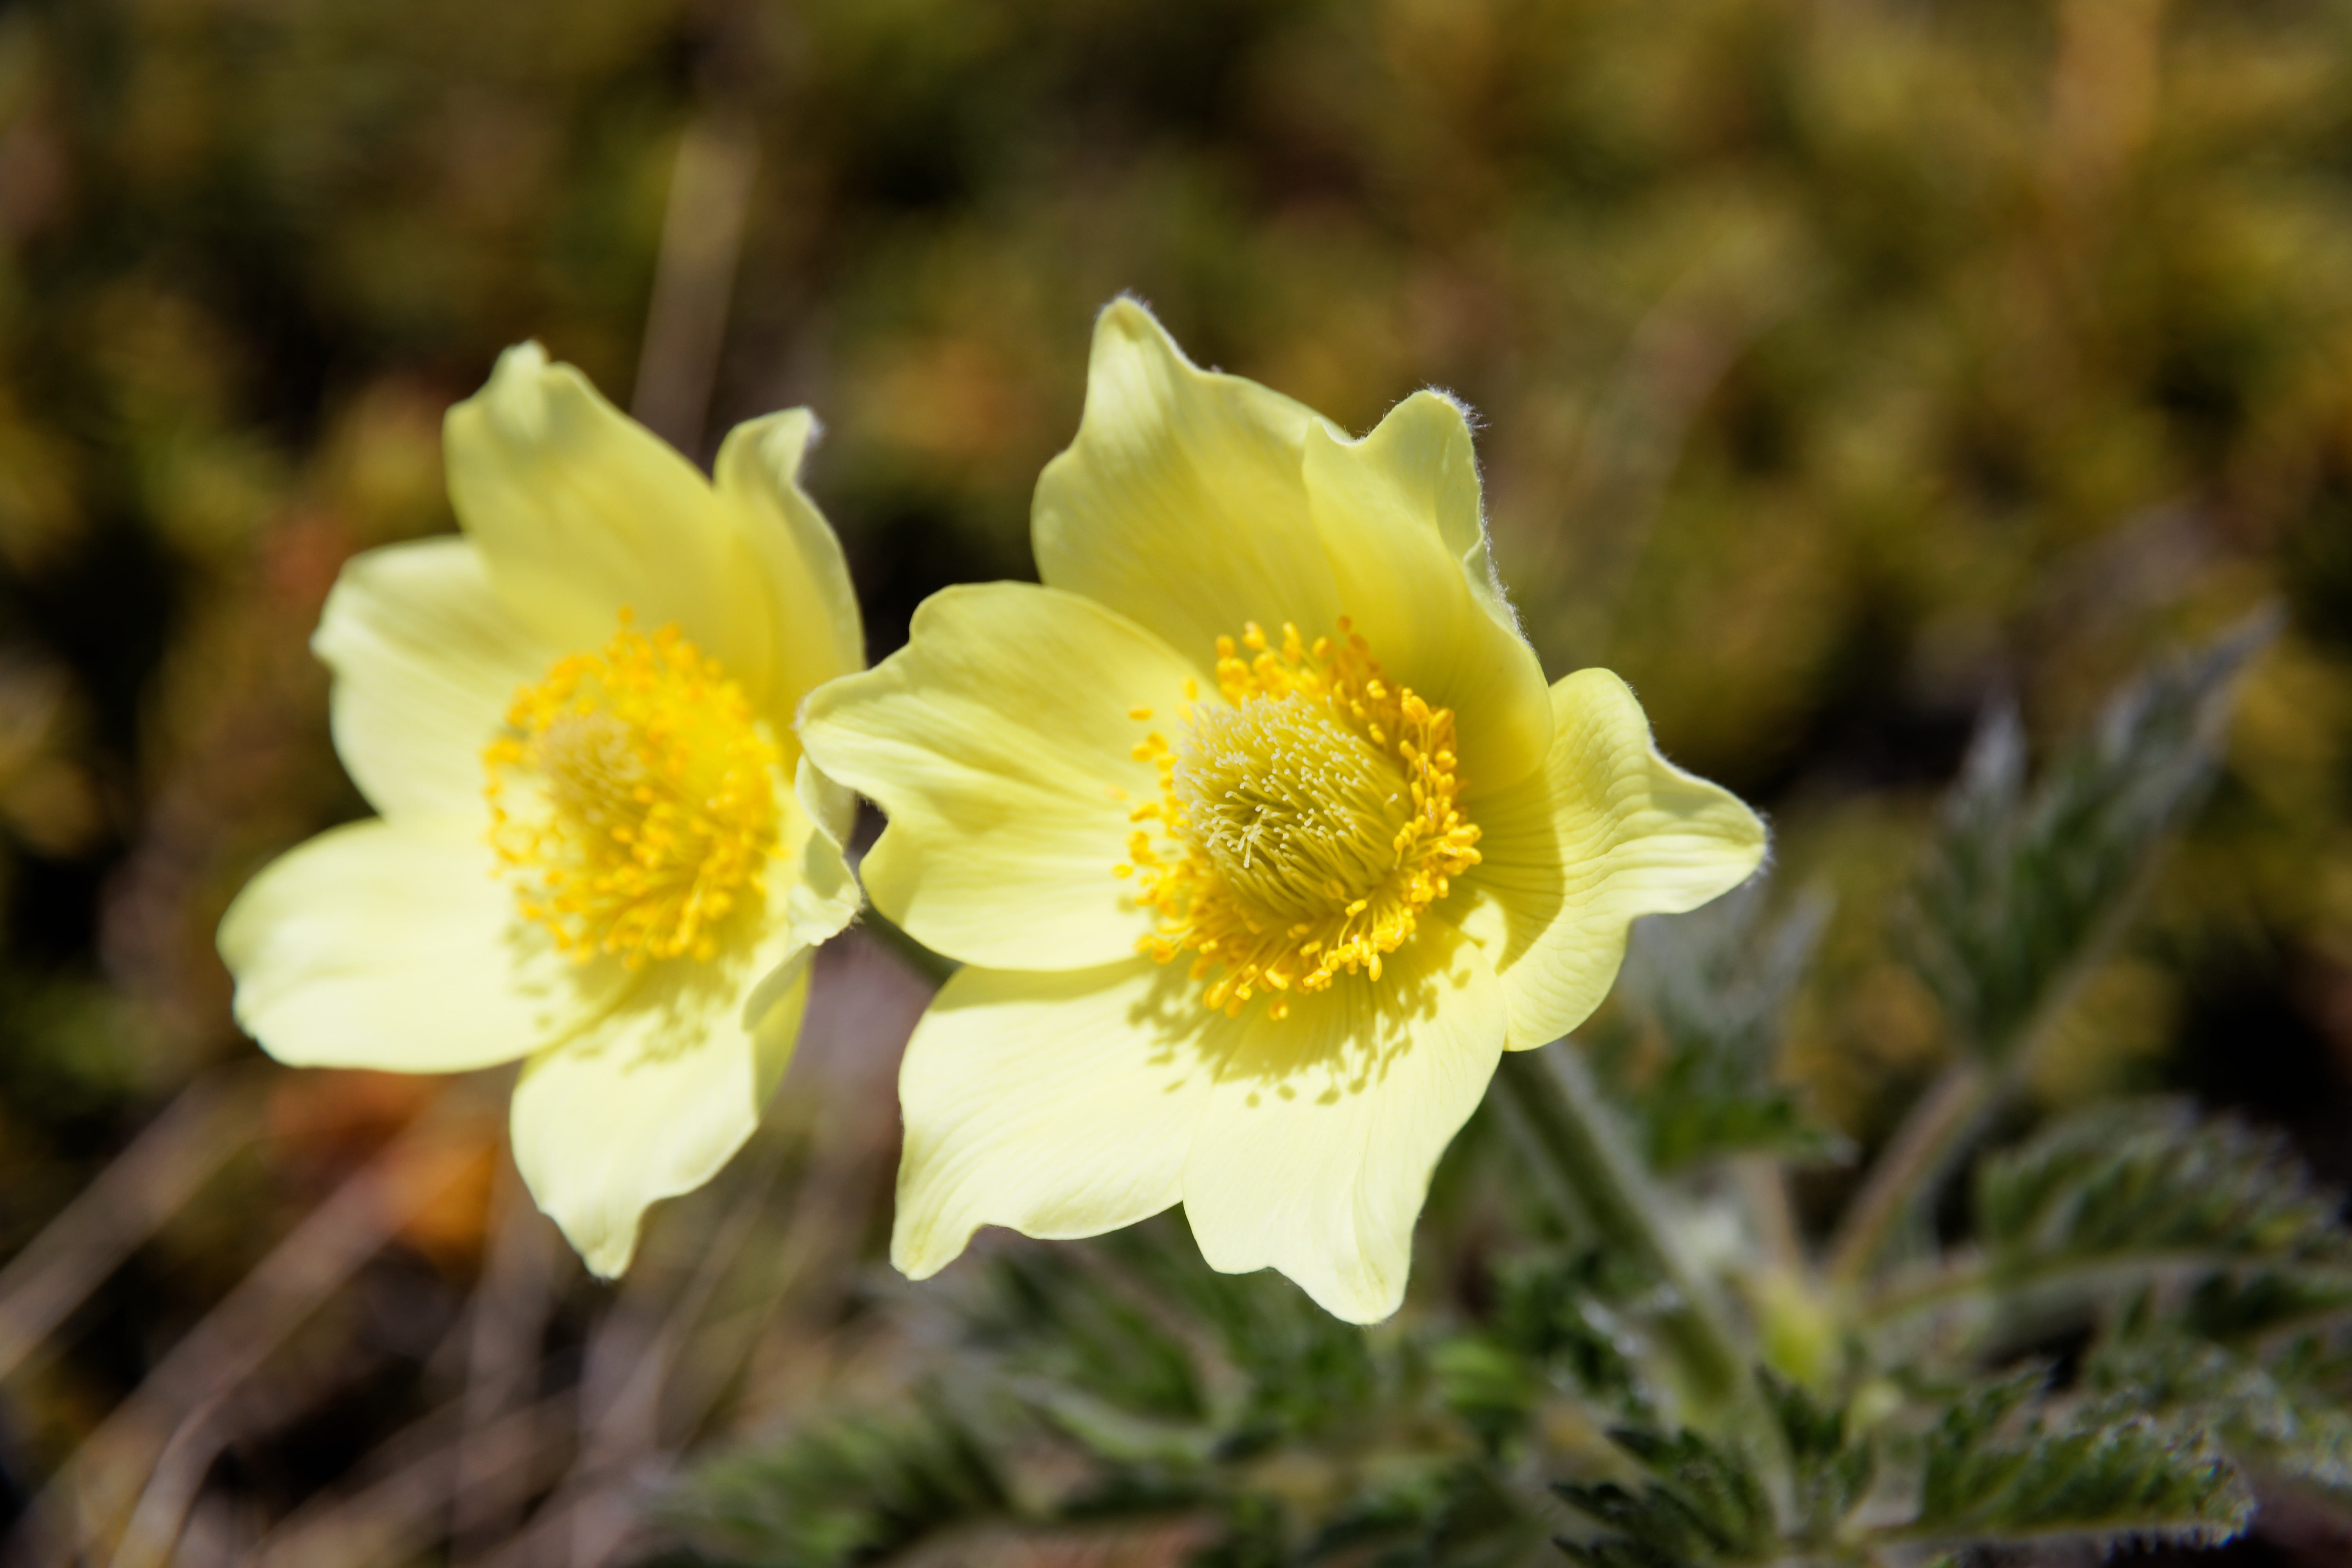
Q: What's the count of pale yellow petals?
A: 12